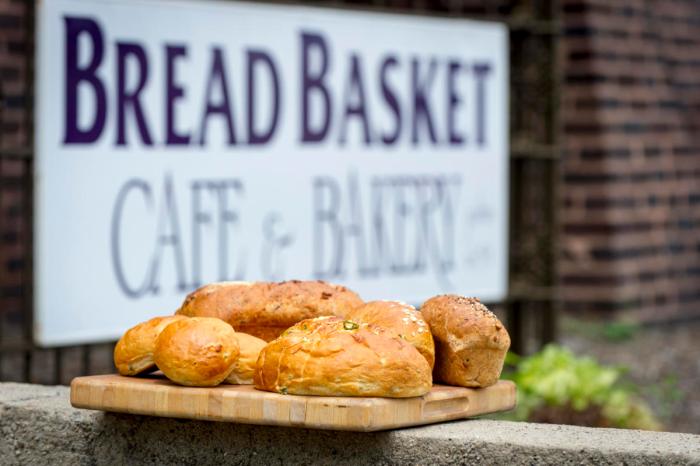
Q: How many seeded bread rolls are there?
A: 2